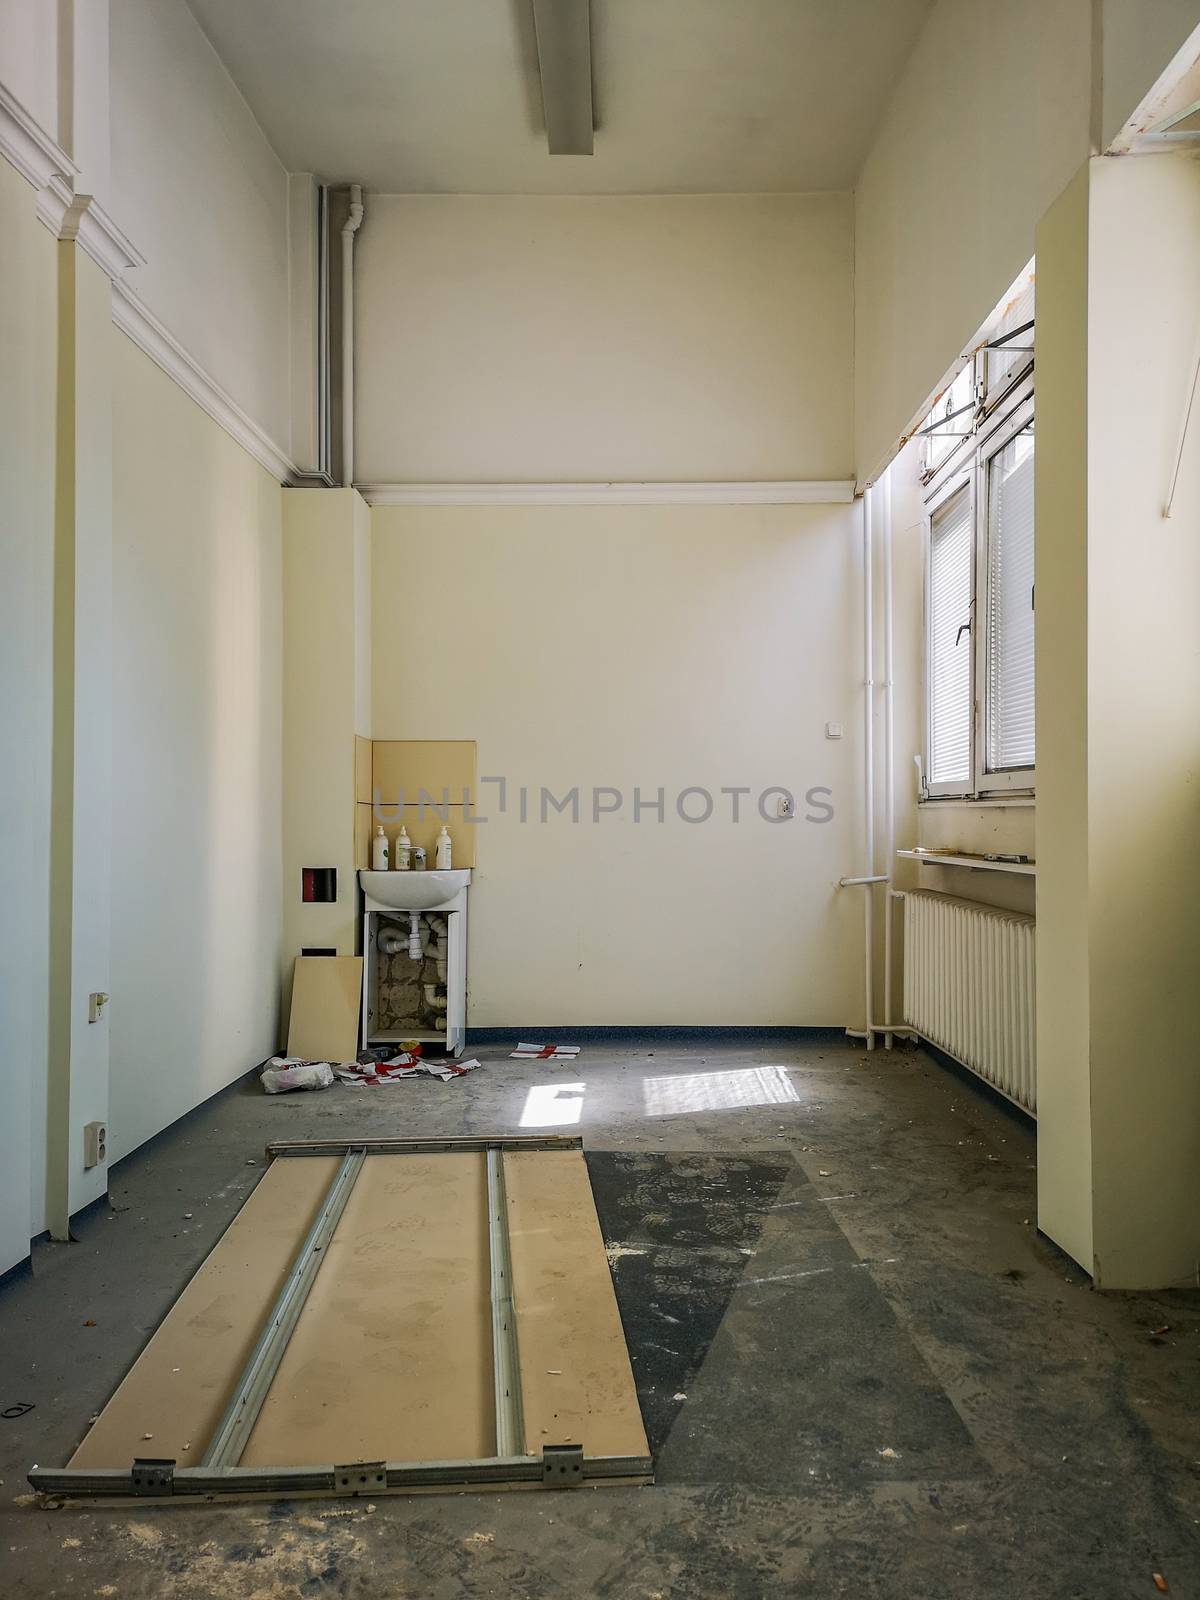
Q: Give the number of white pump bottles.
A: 3